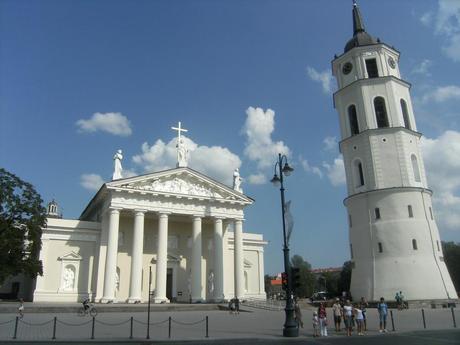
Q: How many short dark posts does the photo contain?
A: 9